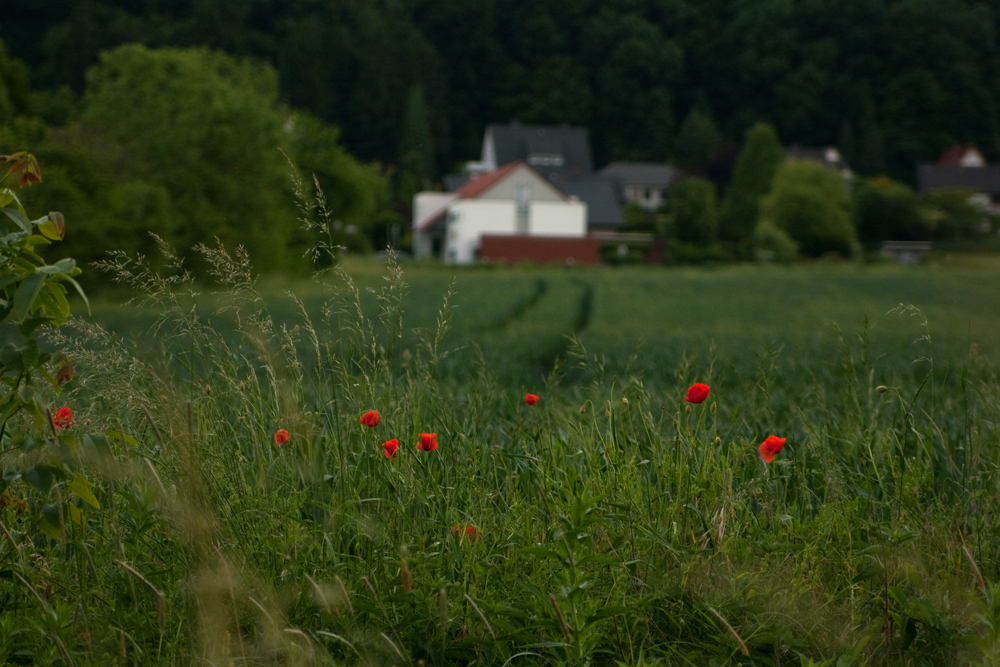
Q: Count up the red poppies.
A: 9